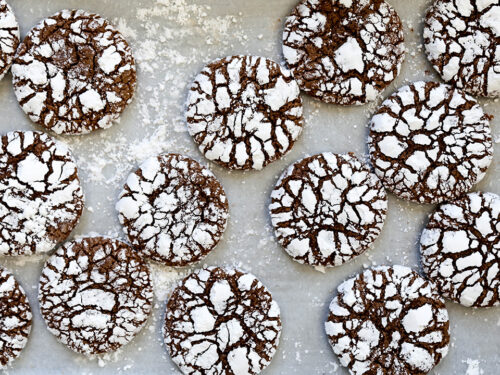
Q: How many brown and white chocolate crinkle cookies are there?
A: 14